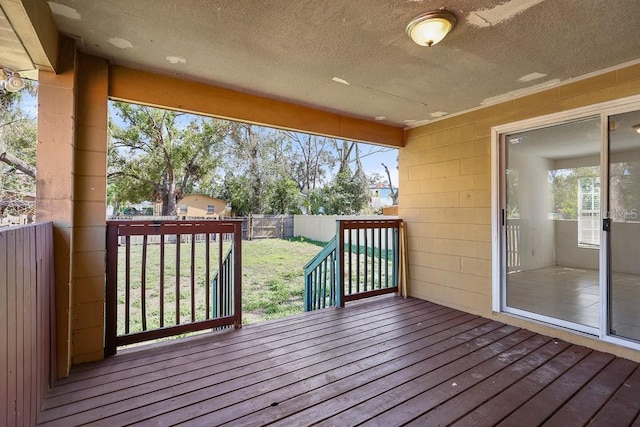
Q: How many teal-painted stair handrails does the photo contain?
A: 2